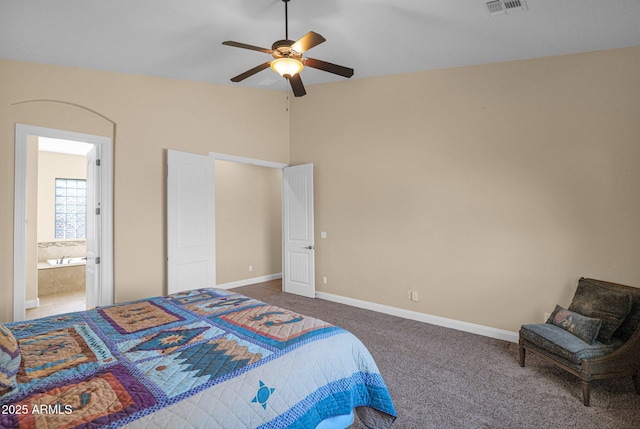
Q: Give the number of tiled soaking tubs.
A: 1